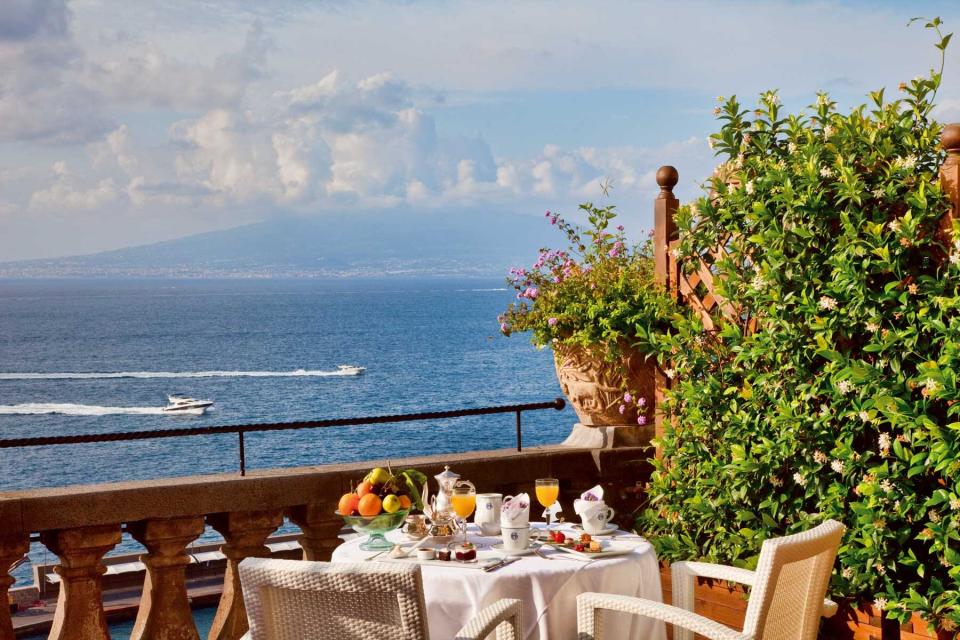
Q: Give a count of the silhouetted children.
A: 0